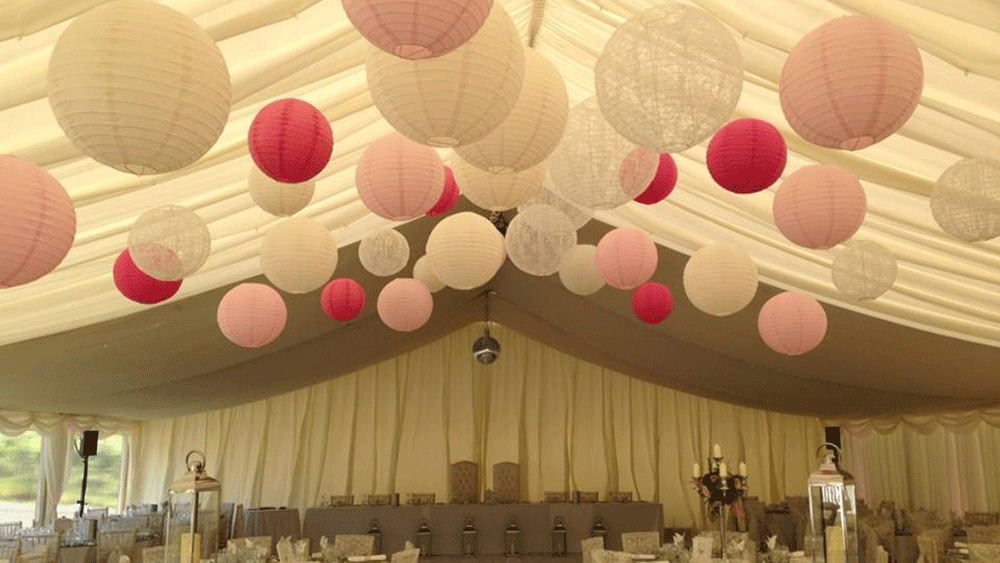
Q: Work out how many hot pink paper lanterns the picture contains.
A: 7